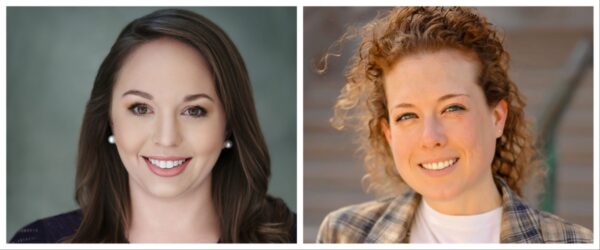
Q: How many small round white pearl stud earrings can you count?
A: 2